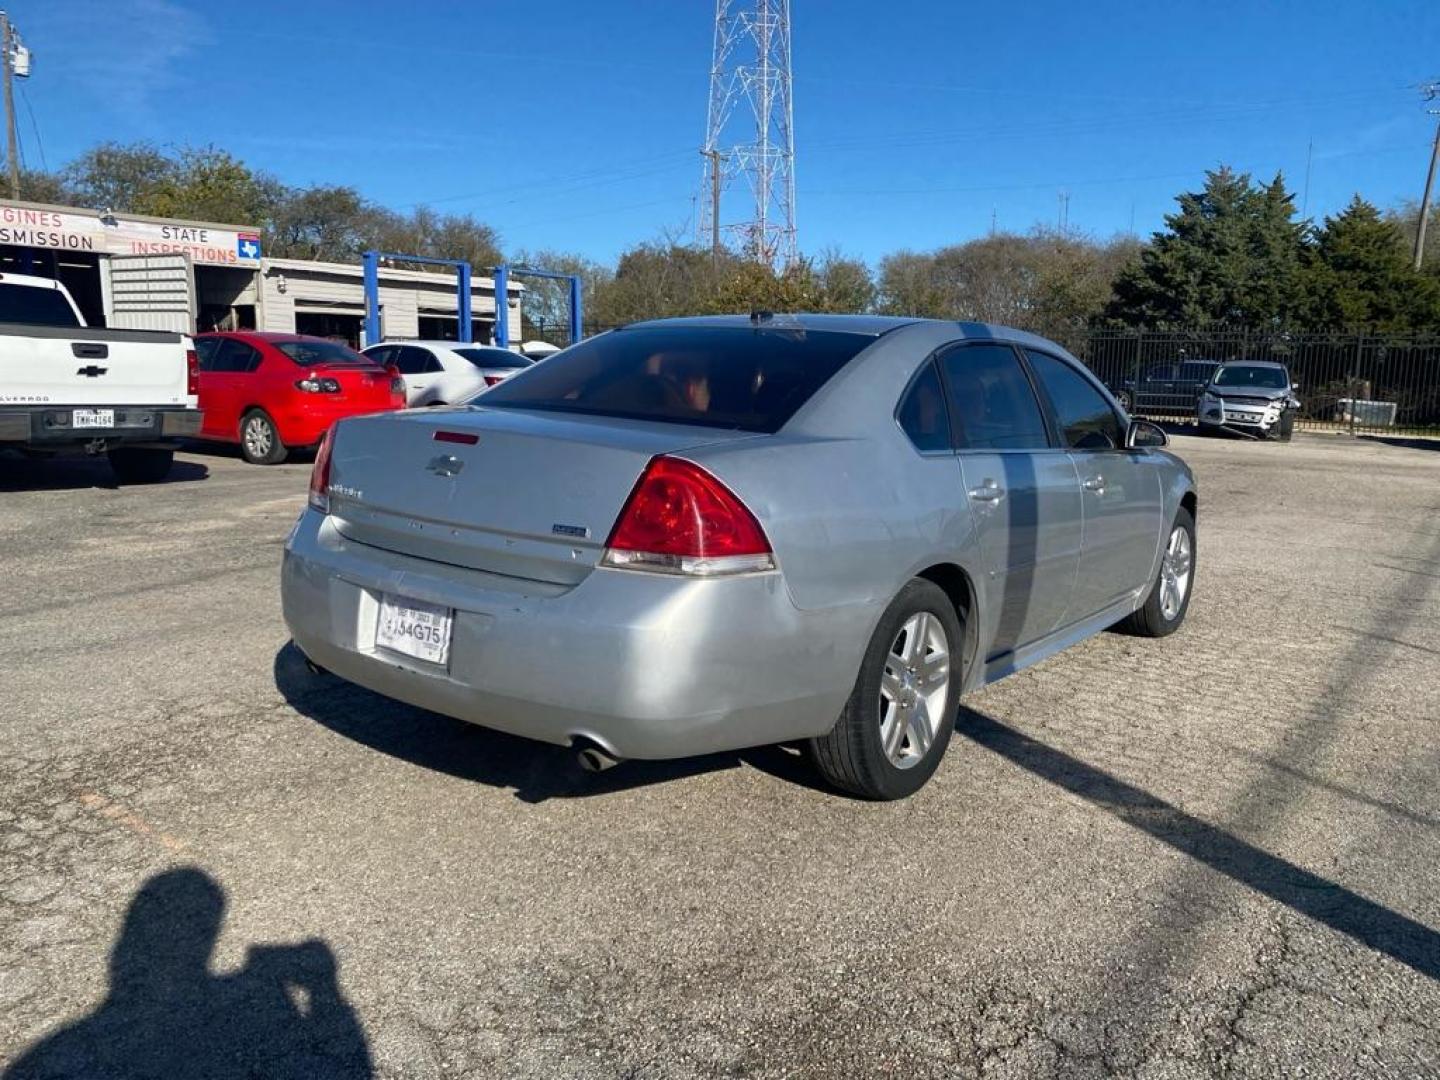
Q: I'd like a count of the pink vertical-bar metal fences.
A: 0